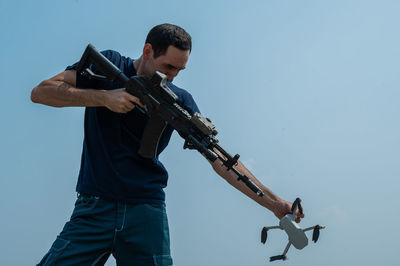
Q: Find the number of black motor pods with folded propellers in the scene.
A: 4